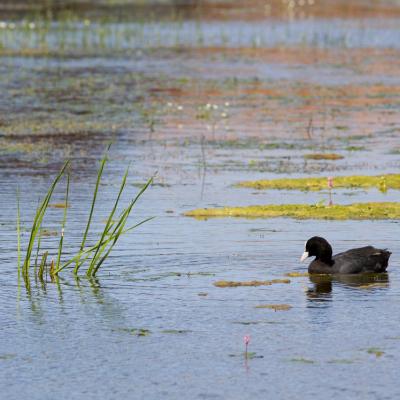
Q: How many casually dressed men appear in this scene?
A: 0